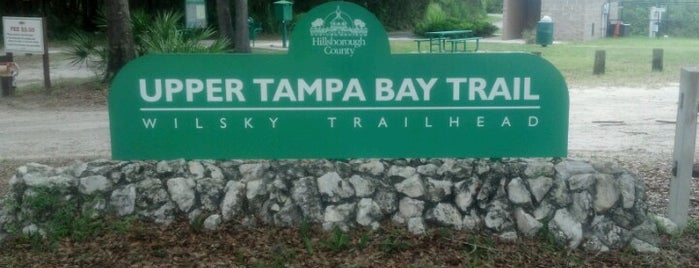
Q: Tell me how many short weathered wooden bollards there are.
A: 2